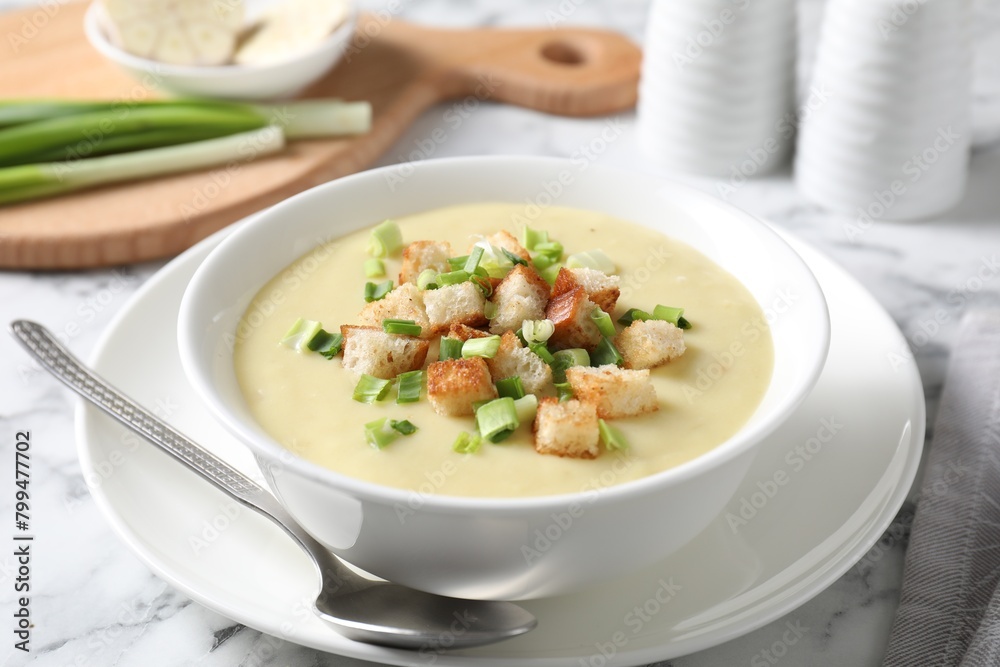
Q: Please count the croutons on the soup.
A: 14